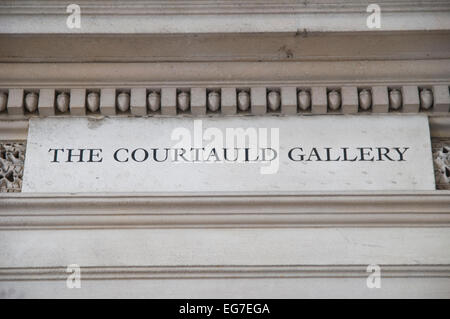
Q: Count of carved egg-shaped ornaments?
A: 15